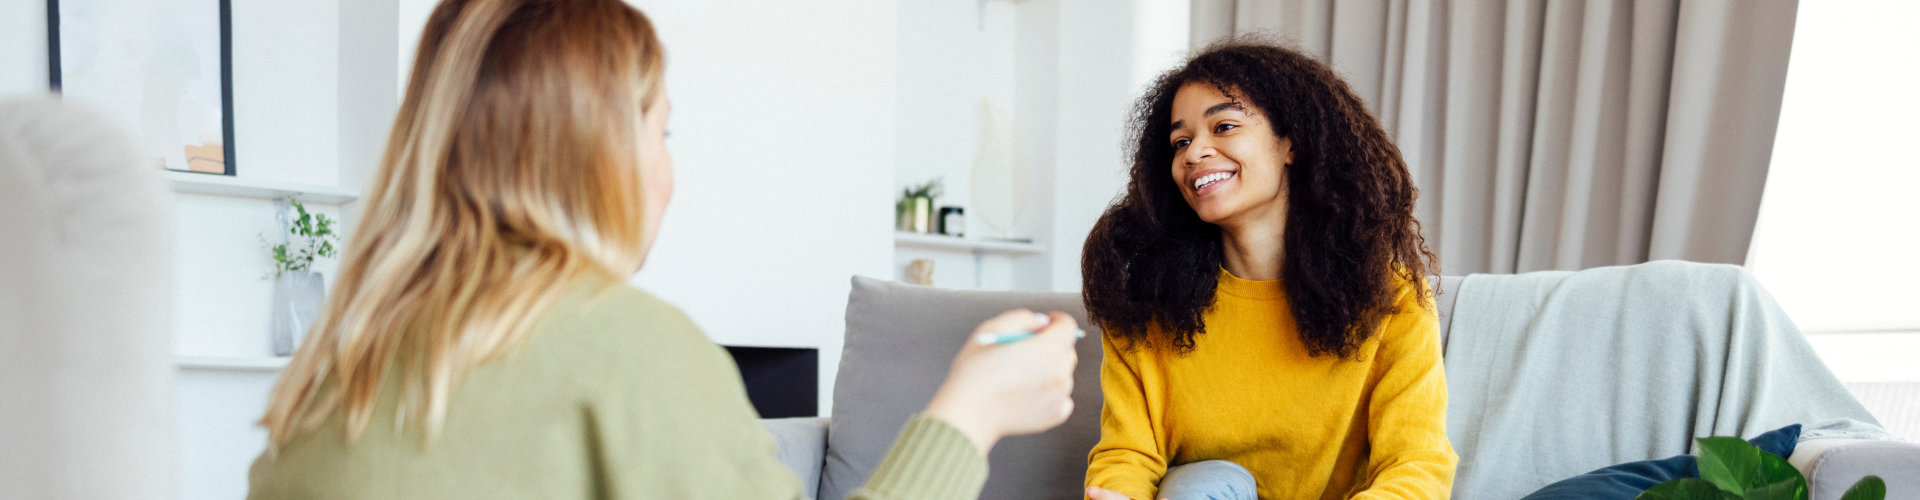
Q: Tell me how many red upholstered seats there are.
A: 0